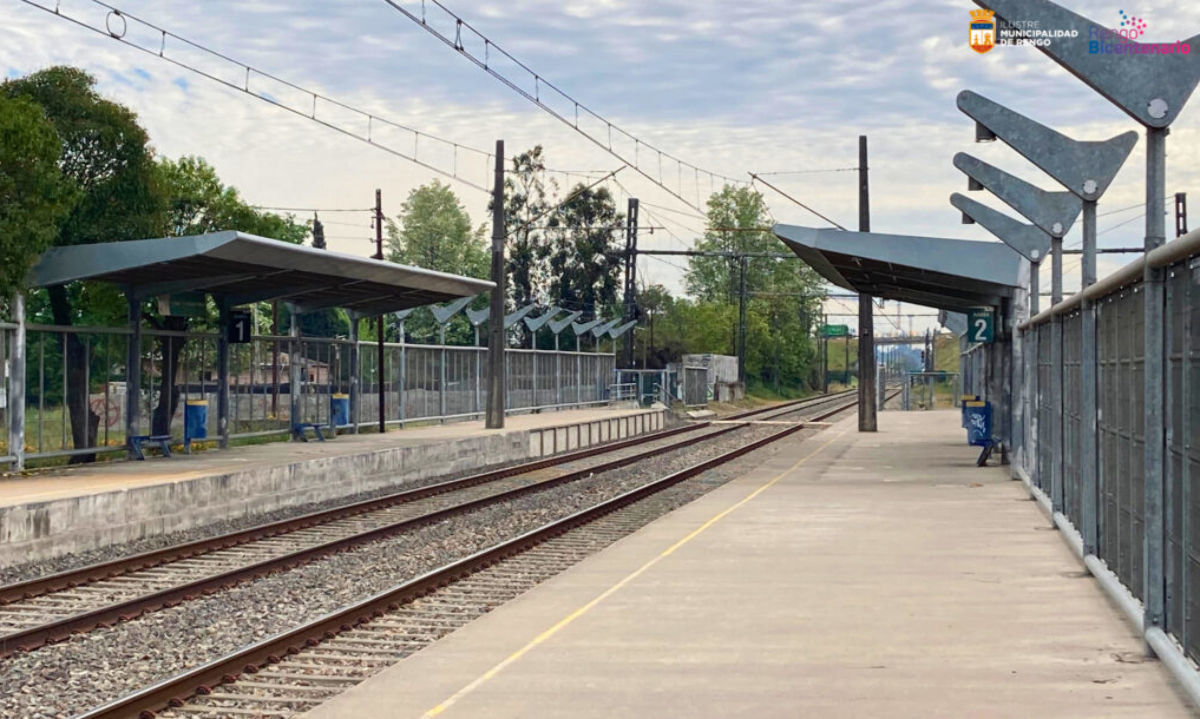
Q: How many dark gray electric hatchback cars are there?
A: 0